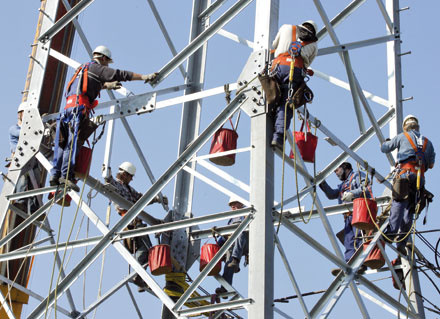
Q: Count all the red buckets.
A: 8